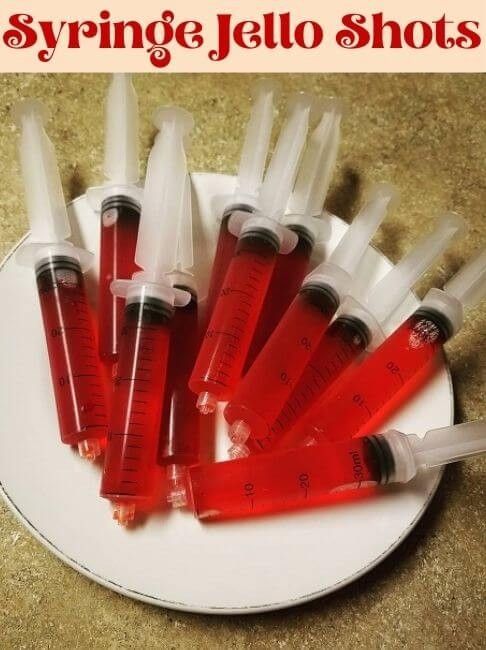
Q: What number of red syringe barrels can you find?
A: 11